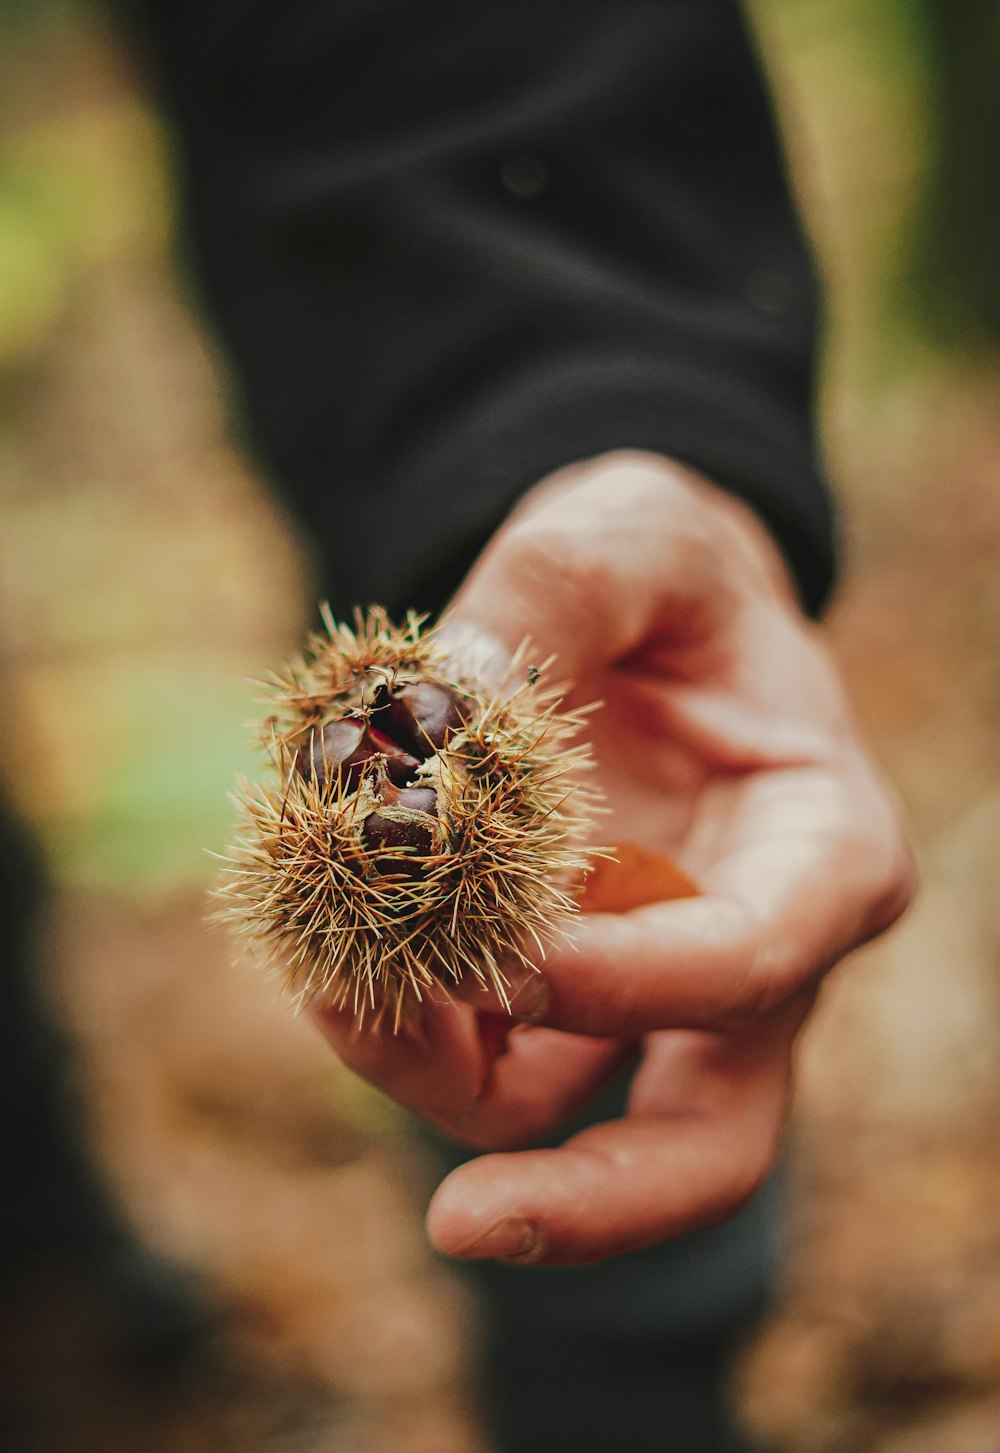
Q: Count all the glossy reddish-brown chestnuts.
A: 3